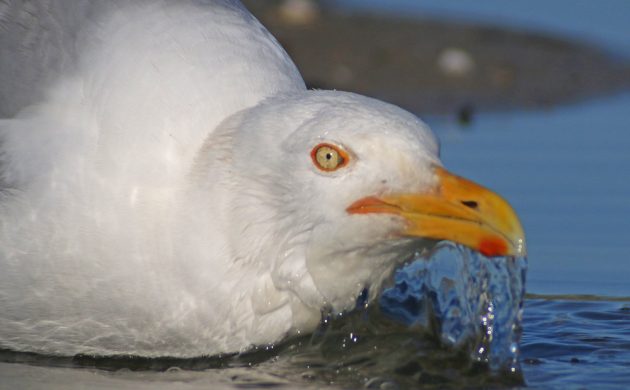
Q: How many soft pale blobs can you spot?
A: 2